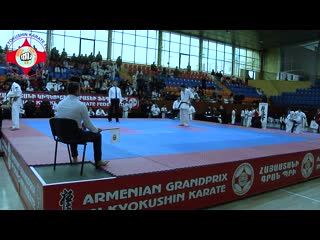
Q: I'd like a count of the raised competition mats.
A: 1